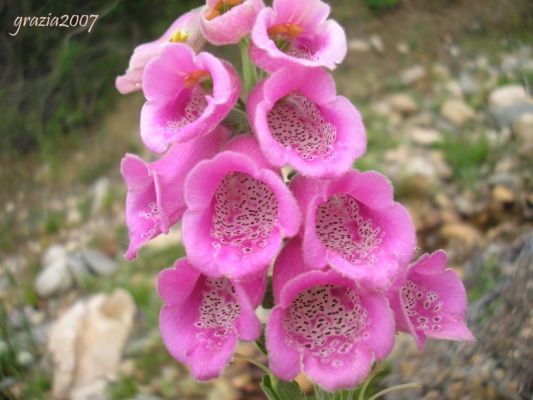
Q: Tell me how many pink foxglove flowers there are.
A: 11